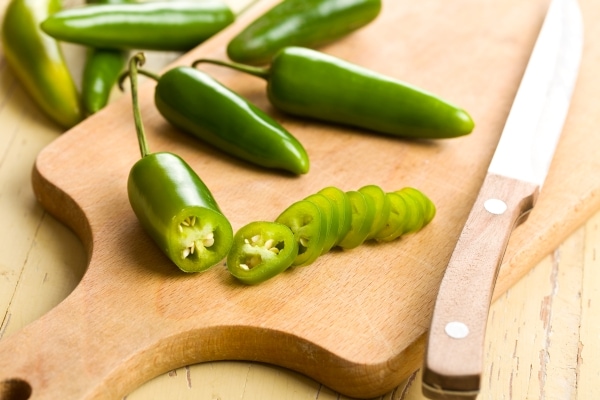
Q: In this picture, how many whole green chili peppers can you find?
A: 6